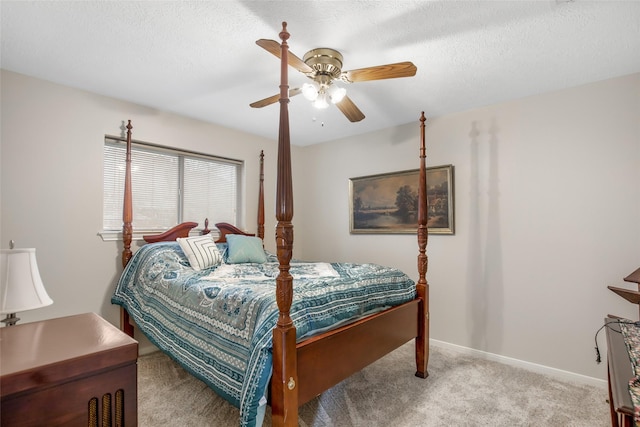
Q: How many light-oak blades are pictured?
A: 4